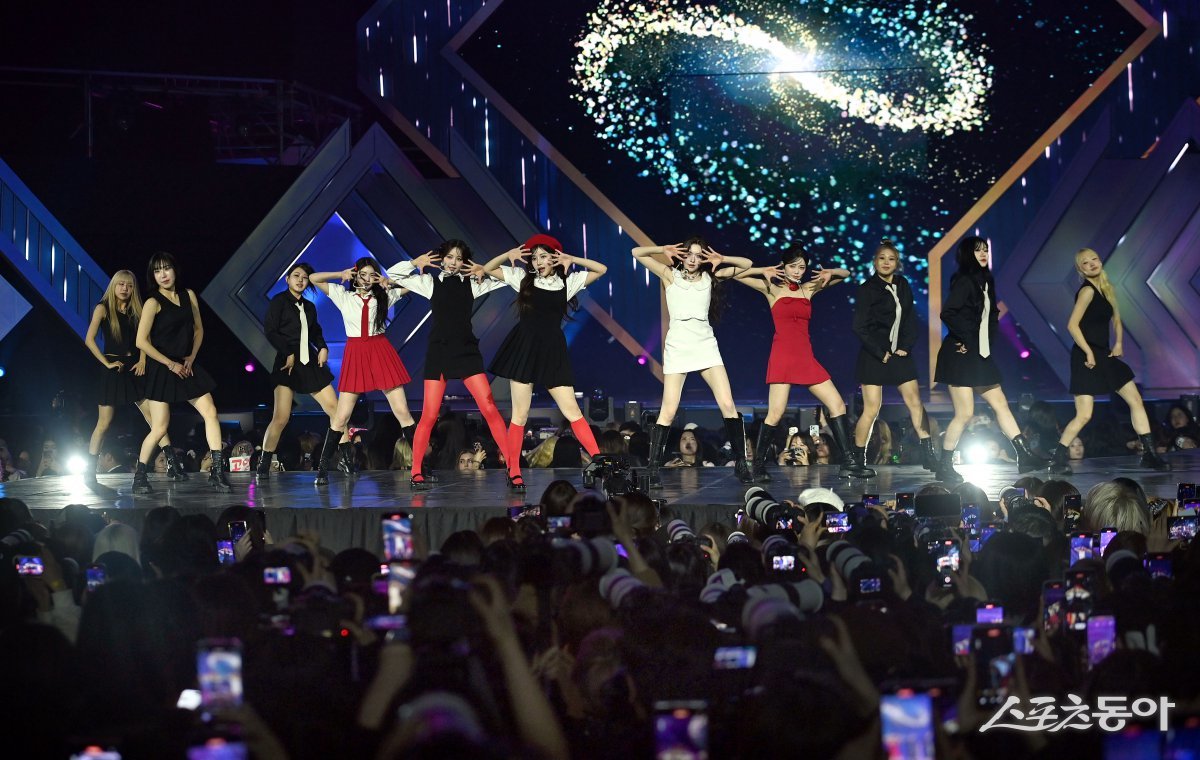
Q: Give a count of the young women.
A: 11